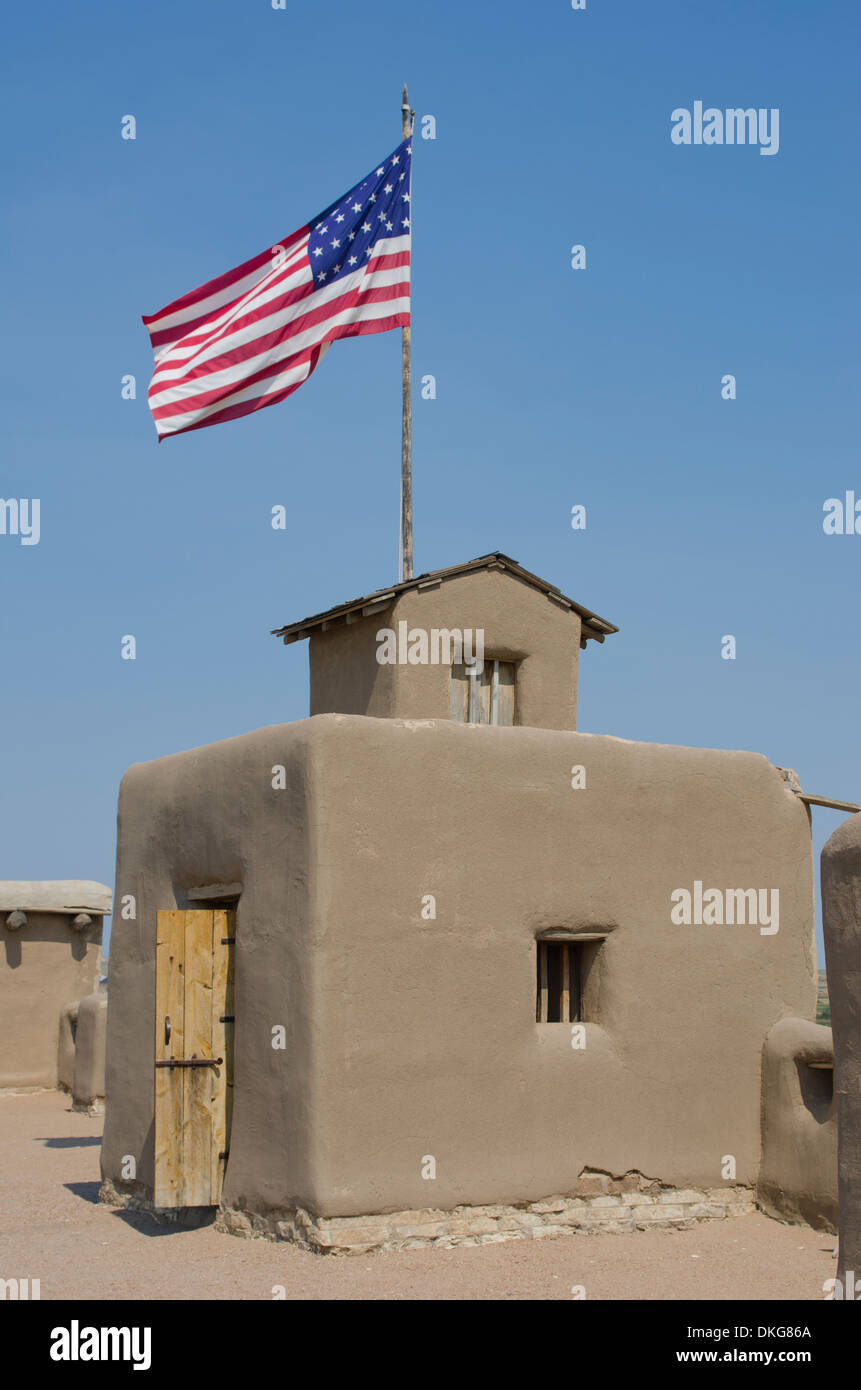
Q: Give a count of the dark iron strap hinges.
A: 3